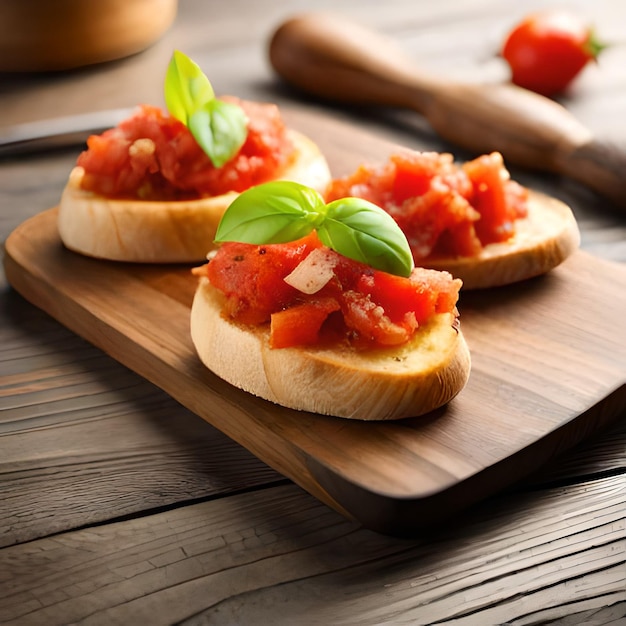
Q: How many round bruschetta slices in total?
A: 3